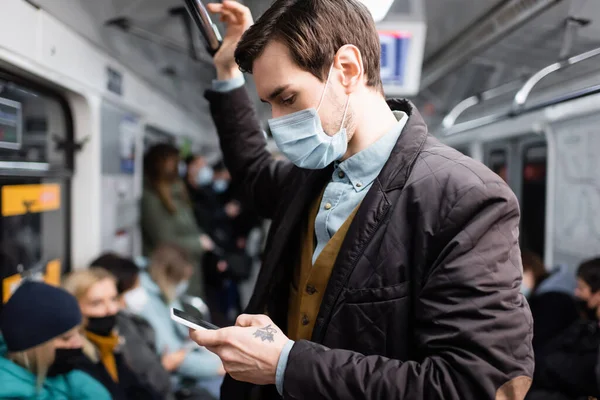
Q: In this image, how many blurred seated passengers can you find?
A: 6